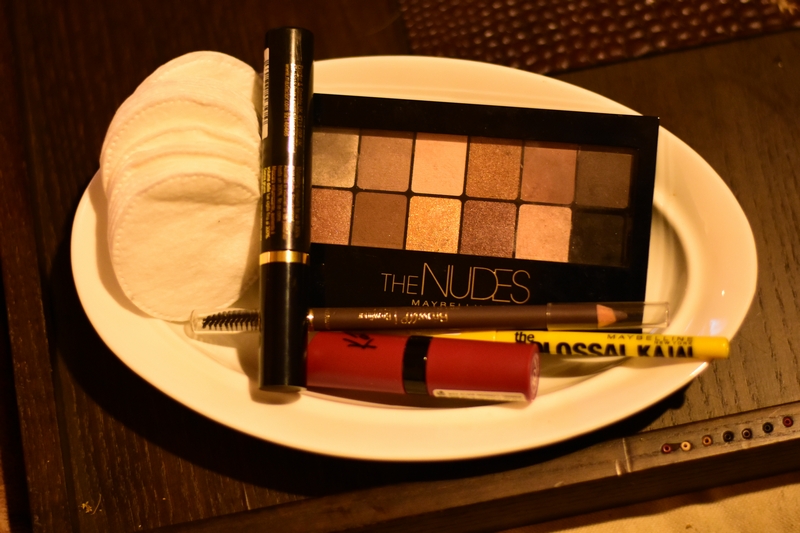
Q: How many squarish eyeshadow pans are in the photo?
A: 12